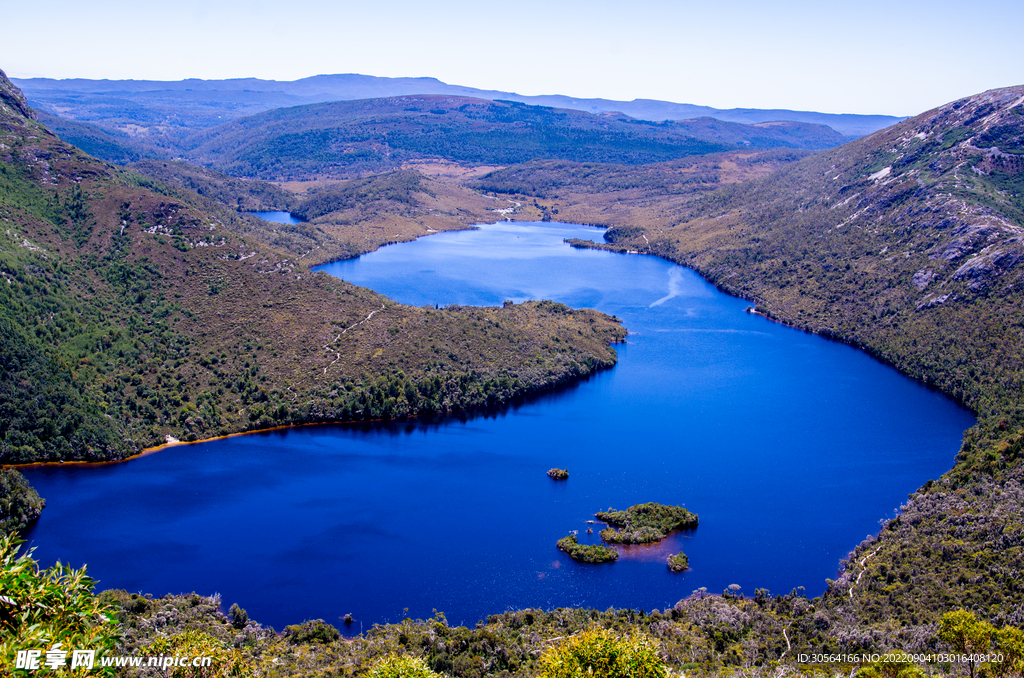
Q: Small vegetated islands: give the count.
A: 4